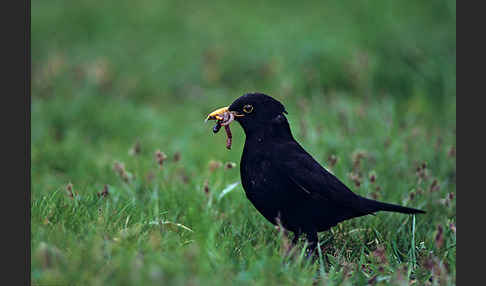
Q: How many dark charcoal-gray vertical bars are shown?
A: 2